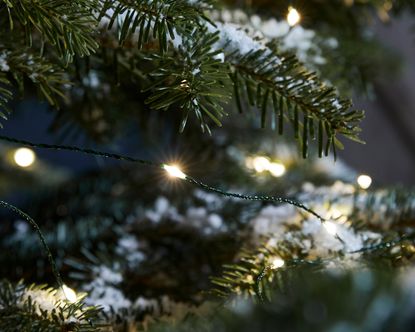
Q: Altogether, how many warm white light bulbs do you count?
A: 9